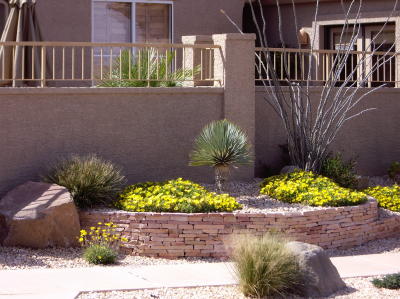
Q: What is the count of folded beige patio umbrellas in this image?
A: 1